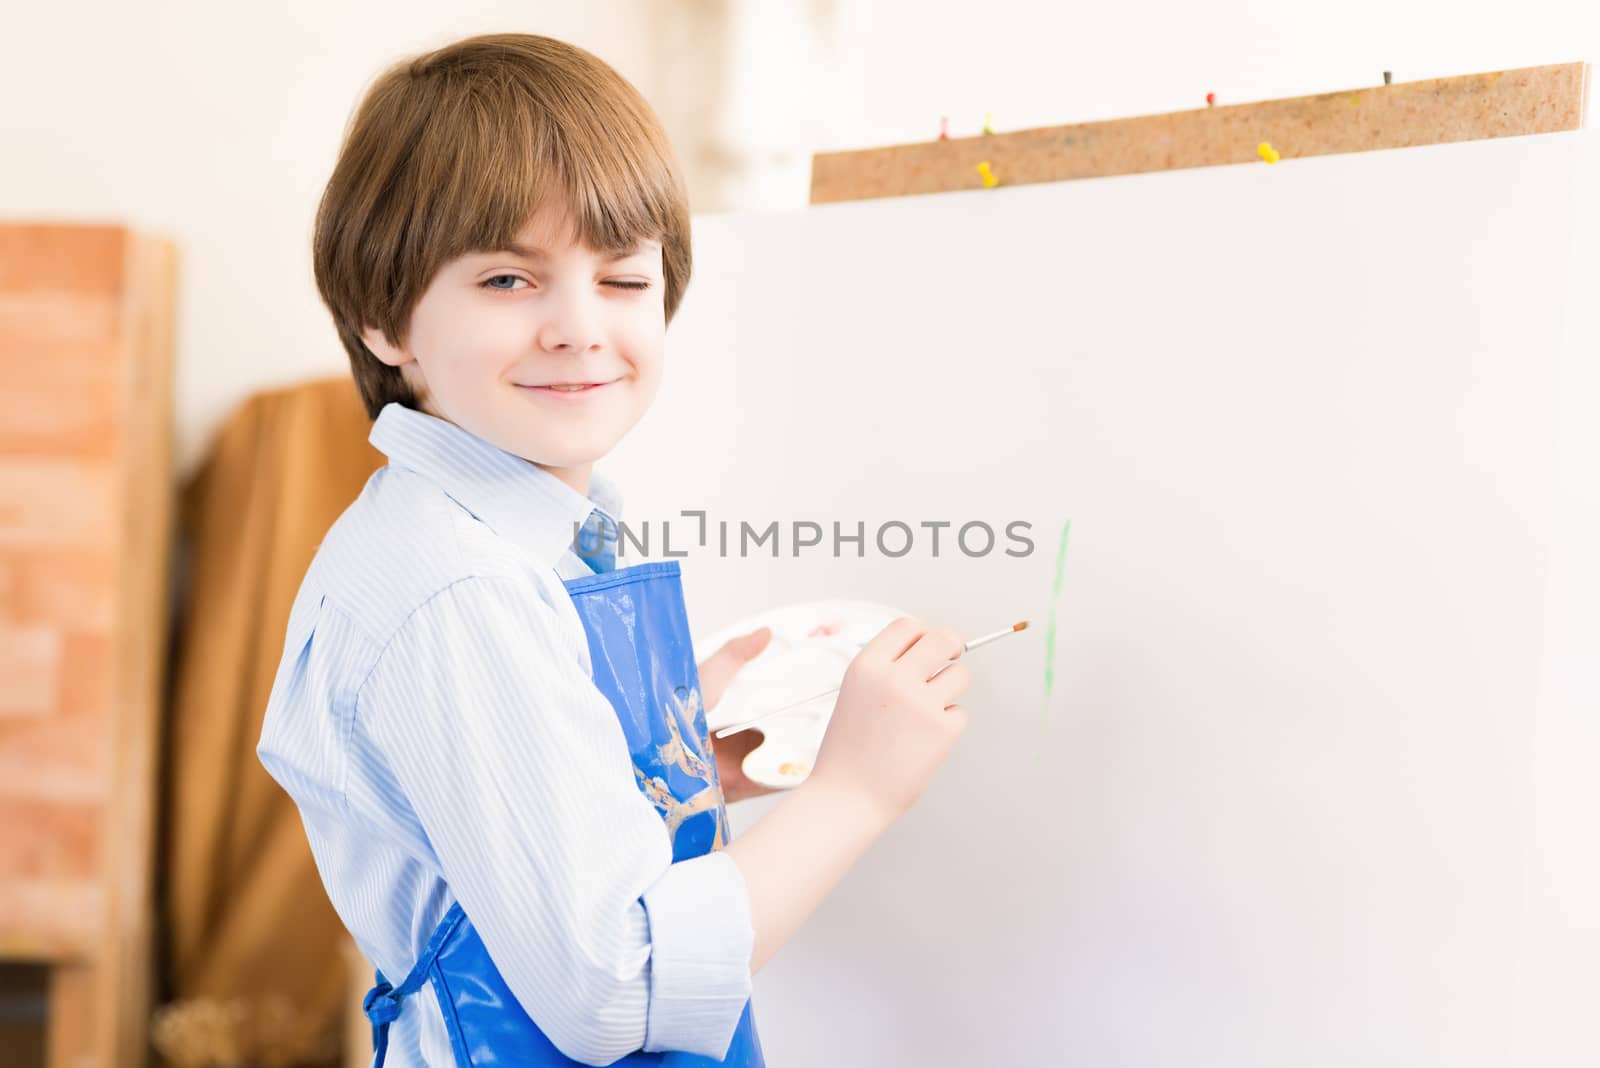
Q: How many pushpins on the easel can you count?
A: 6